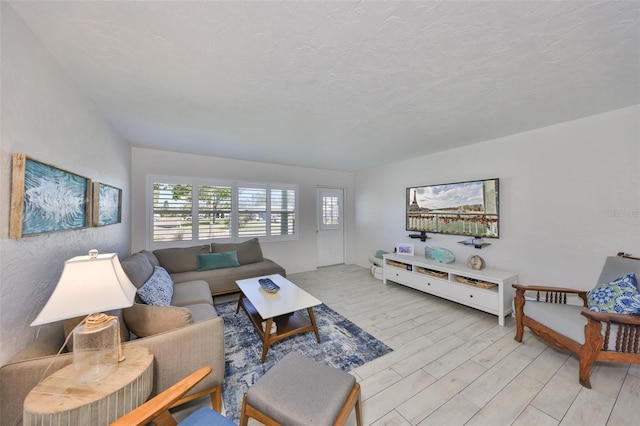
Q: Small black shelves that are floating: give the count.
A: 2